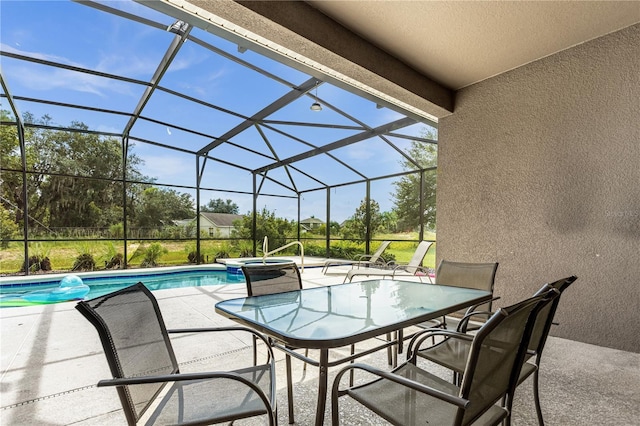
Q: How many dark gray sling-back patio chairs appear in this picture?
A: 5